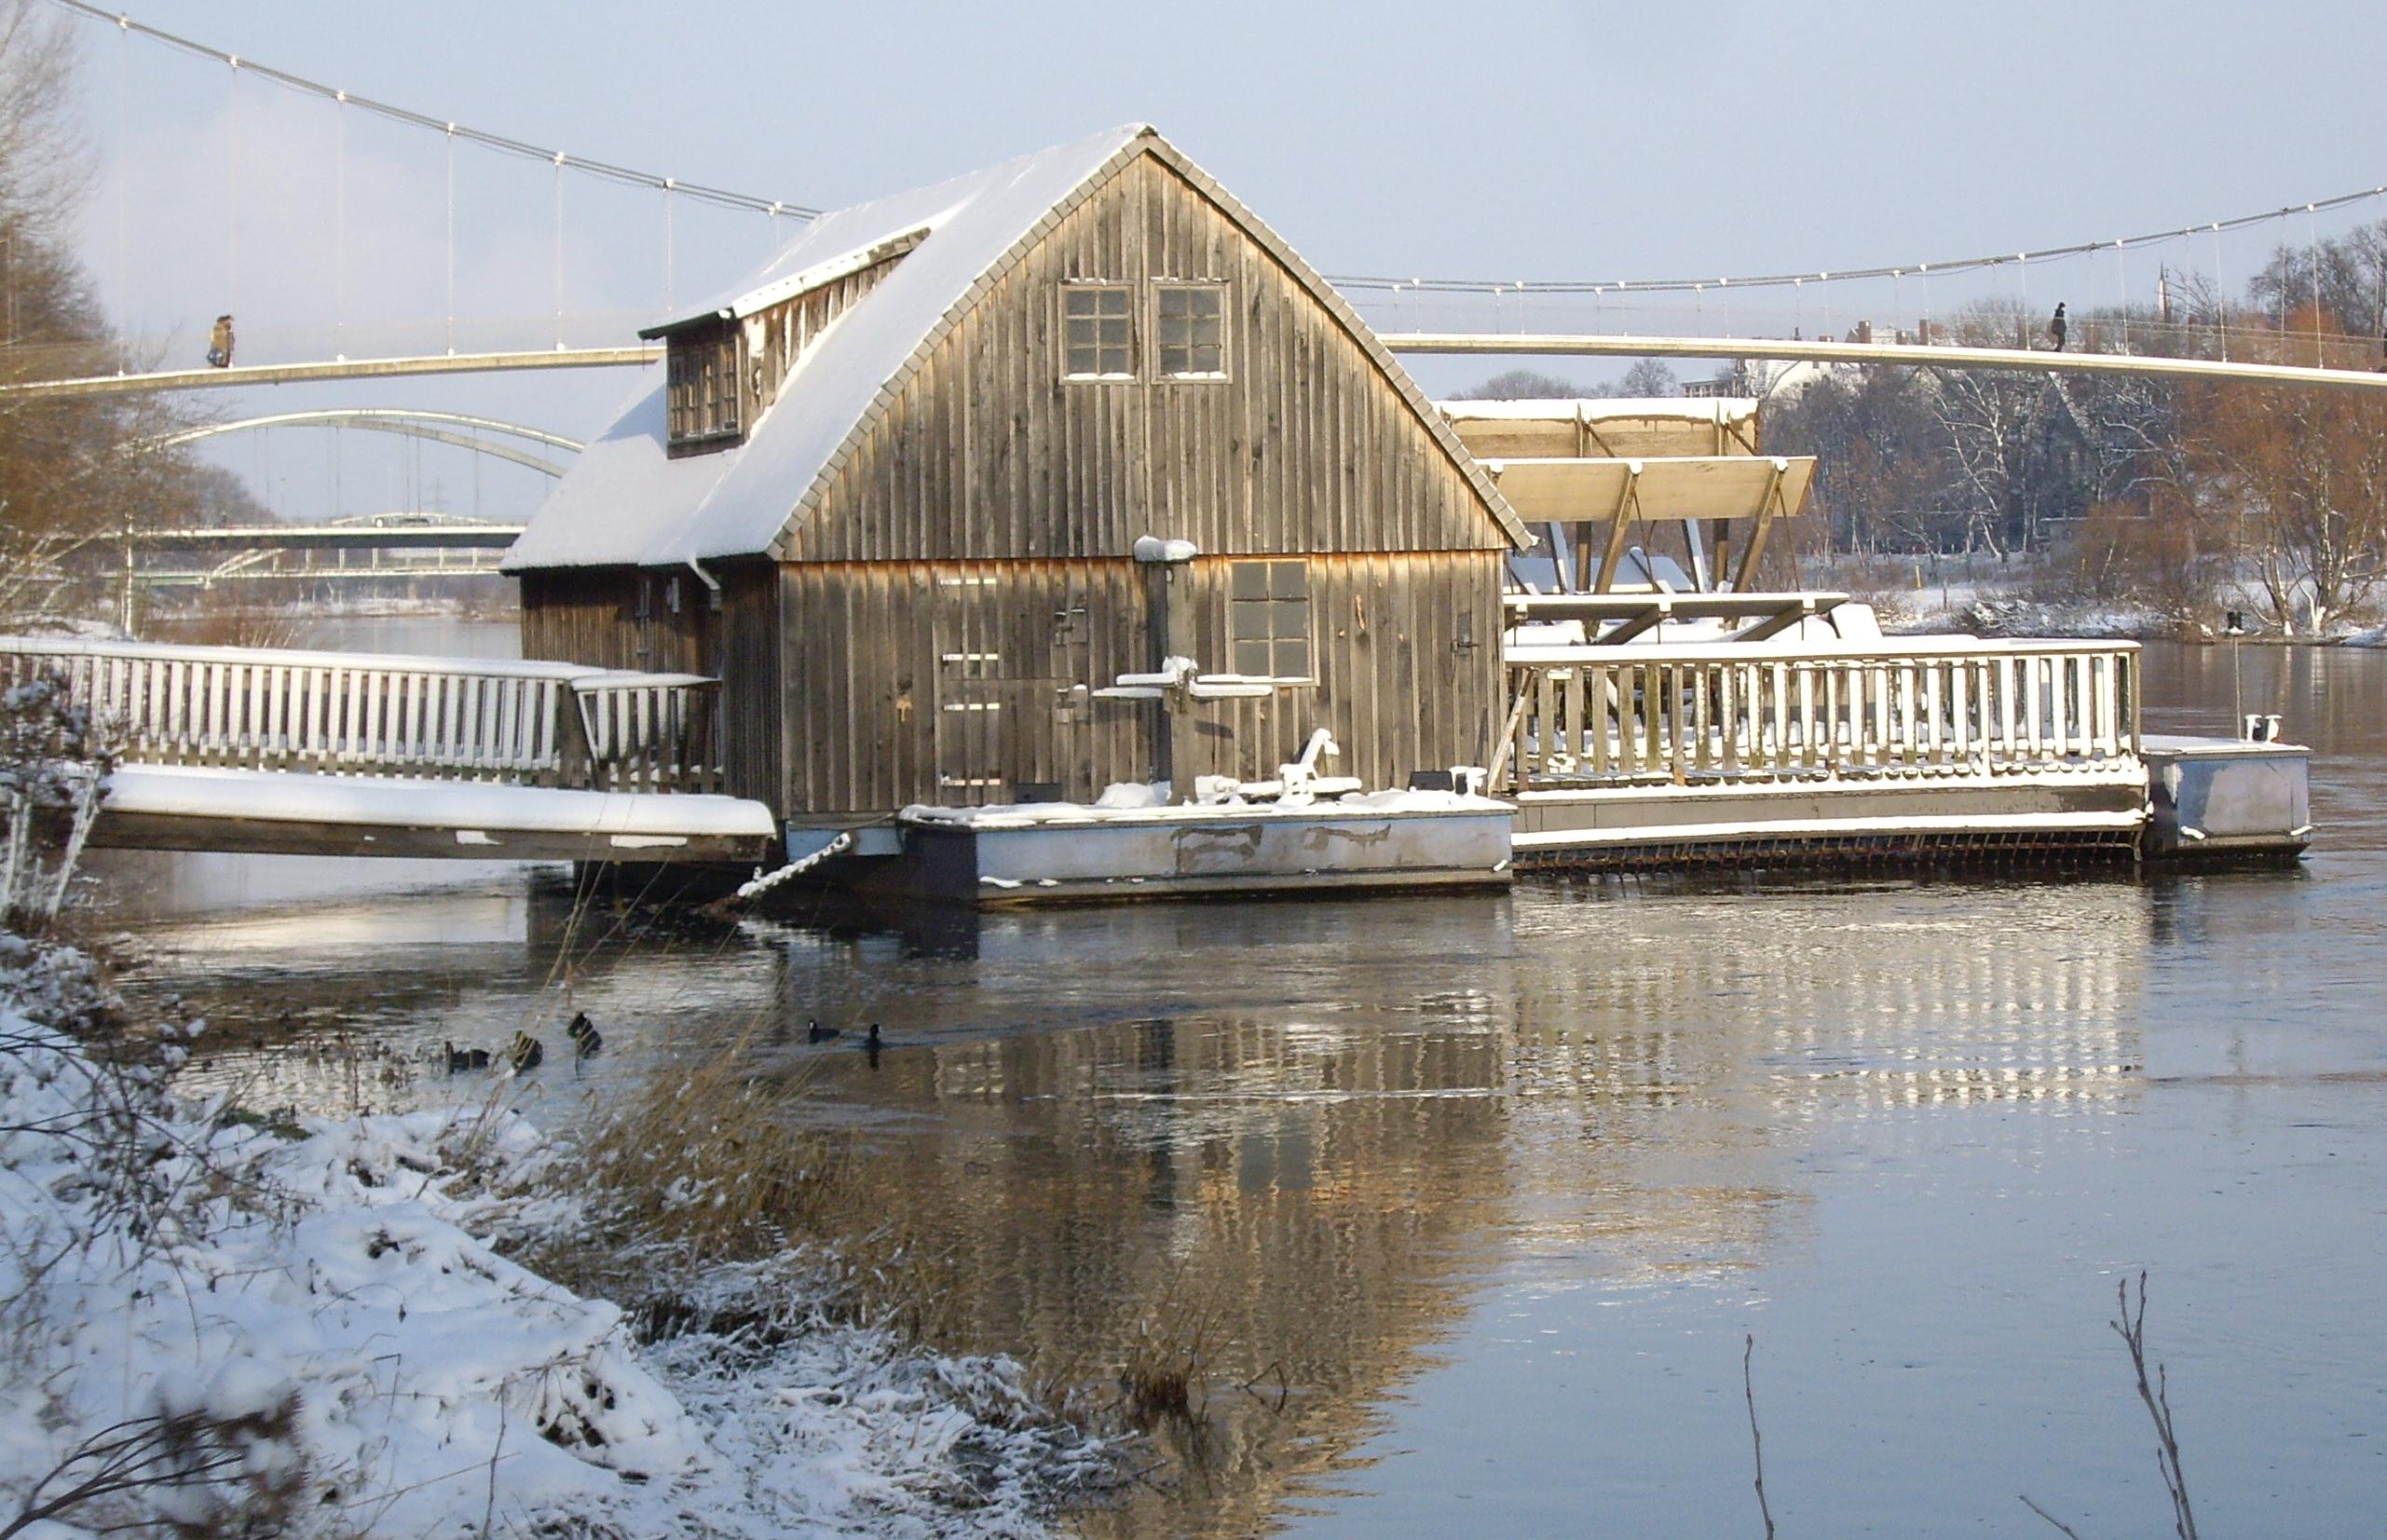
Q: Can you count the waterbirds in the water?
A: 5